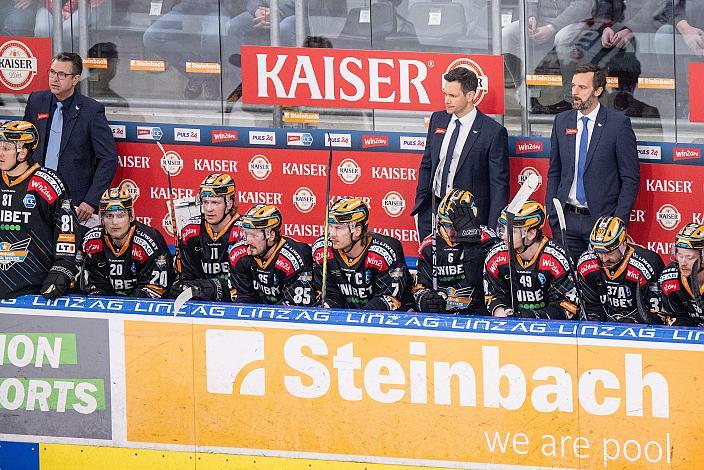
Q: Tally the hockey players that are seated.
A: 8